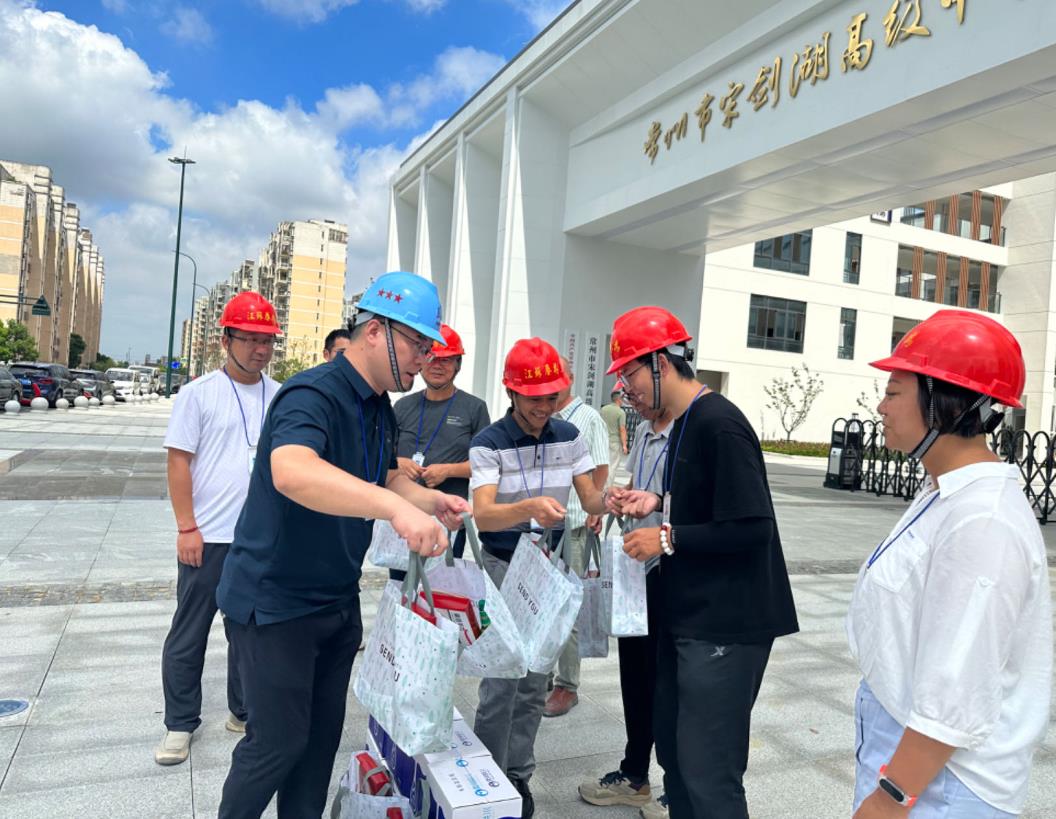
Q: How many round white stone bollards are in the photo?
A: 10